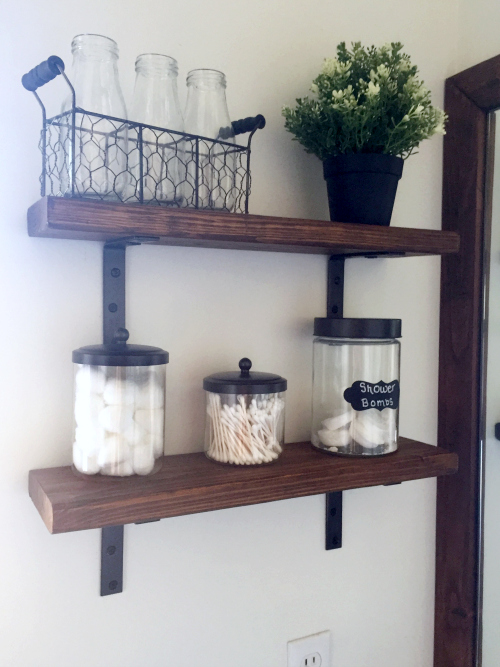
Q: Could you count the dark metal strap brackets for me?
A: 4